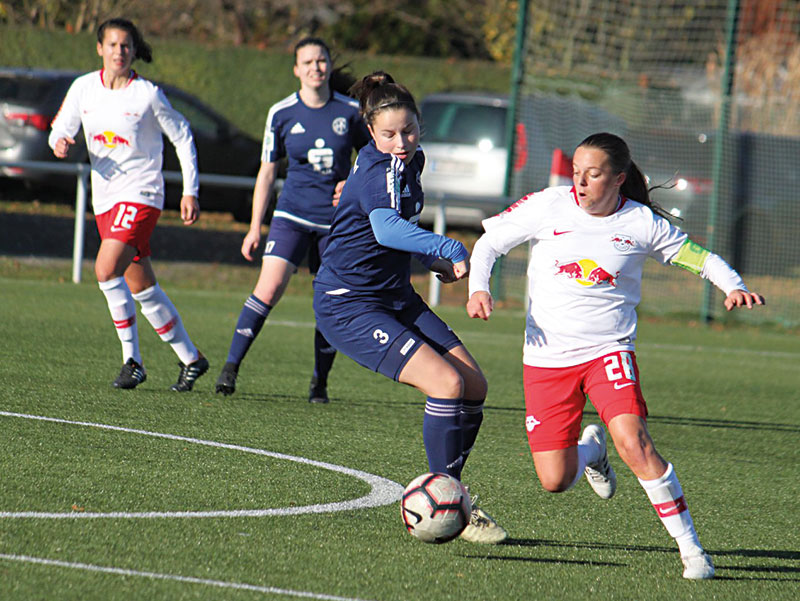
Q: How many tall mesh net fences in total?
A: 1